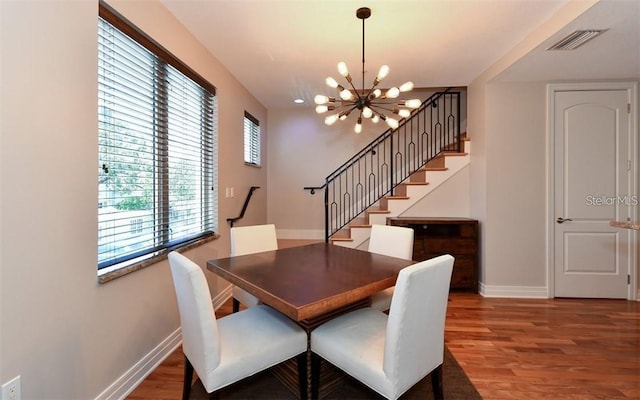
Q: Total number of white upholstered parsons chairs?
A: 4